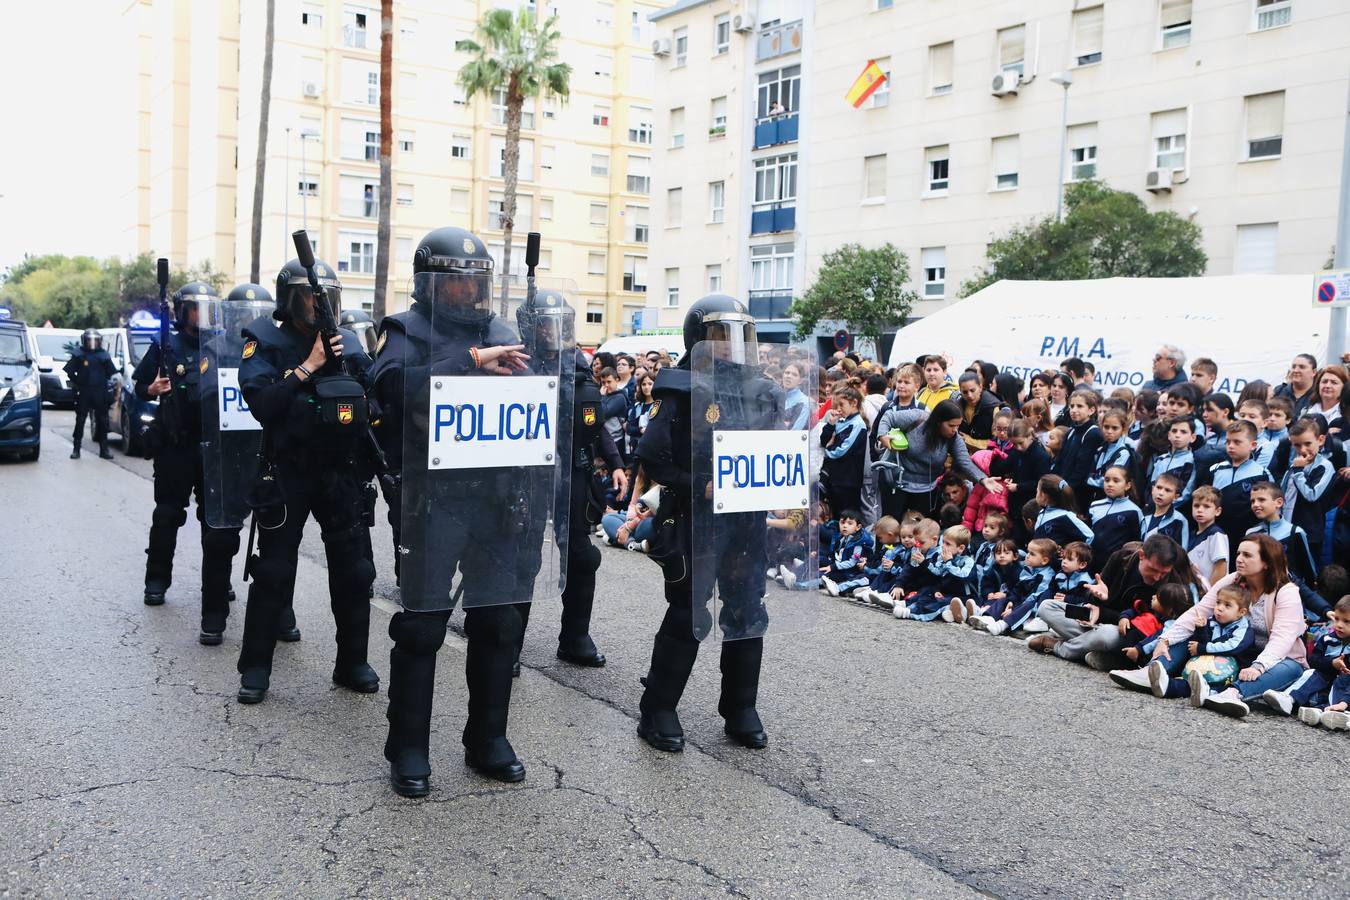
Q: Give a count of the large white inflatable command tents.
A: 1